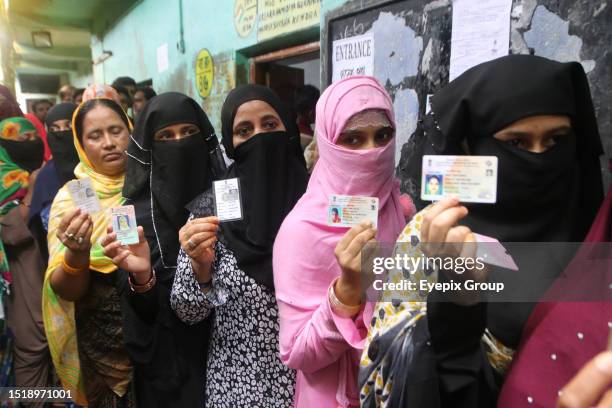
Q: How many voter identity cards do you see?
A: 5